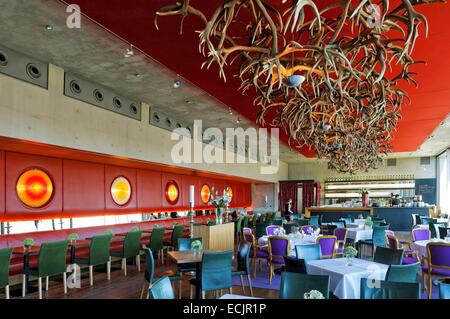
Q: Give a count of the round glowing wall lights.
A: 5